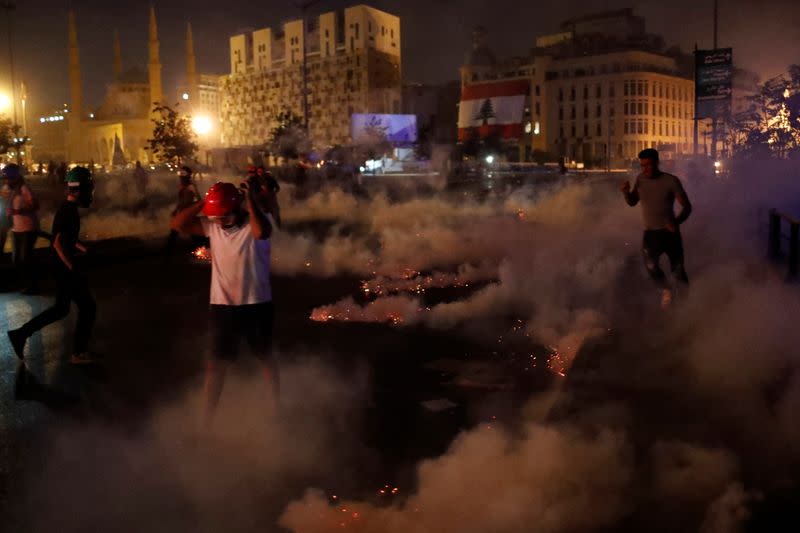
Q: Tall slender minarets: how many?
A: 4